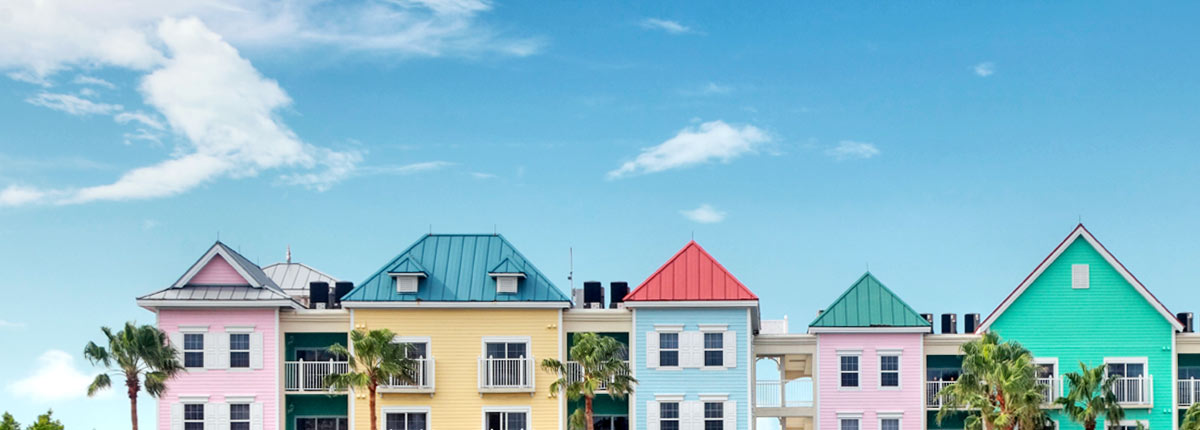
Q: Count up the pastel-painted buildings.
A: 5